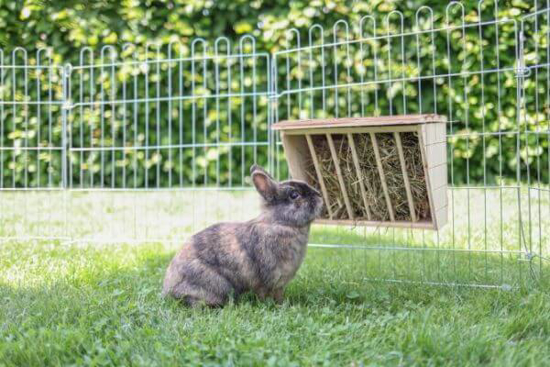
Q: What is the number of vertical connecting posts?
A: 3